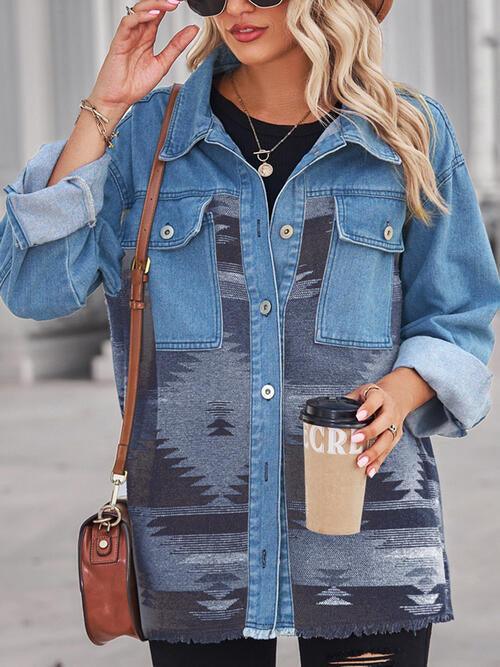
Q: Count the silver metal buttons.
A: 5